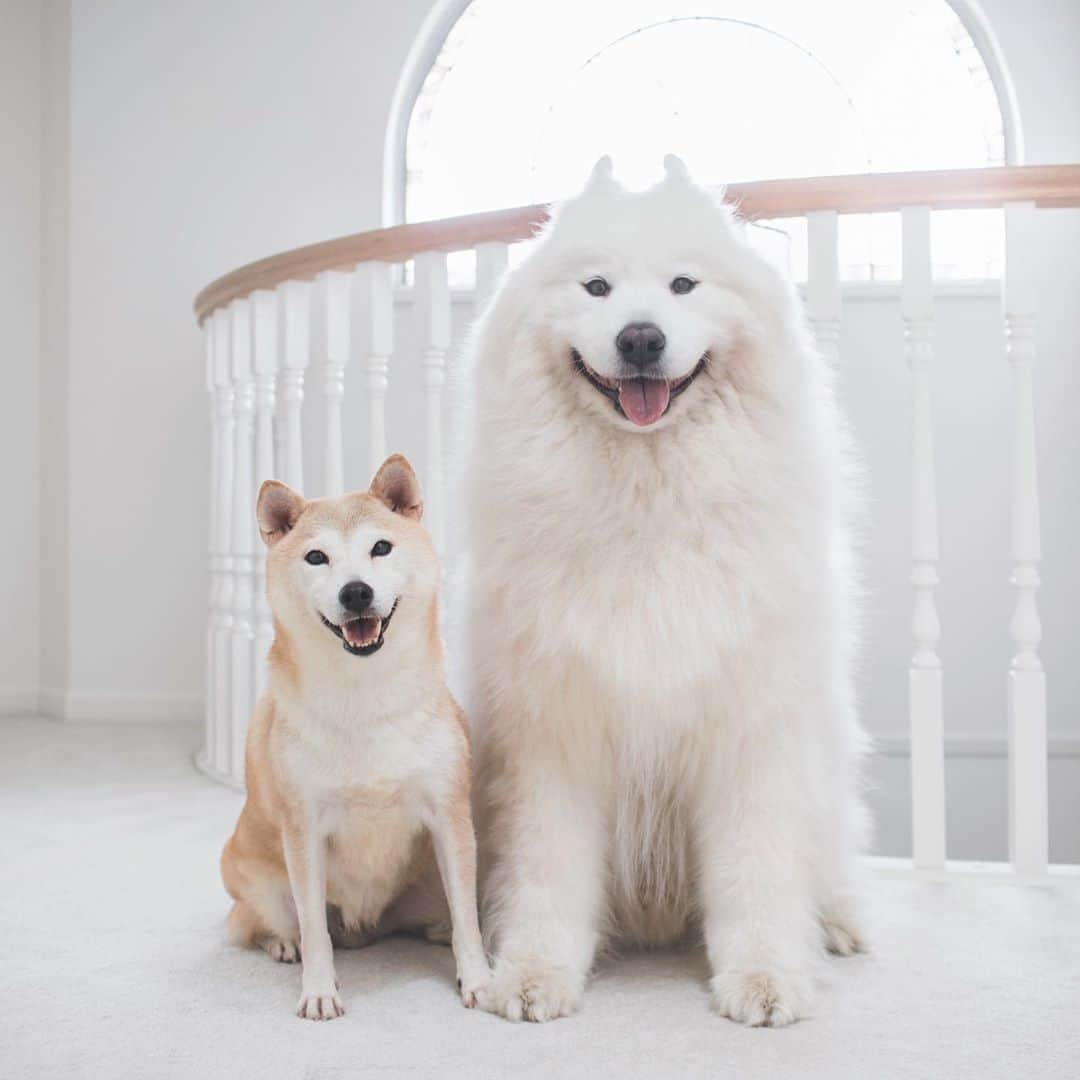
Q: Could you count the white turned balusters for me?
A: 12